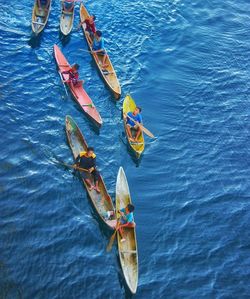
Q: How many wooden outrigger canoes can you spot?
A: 7